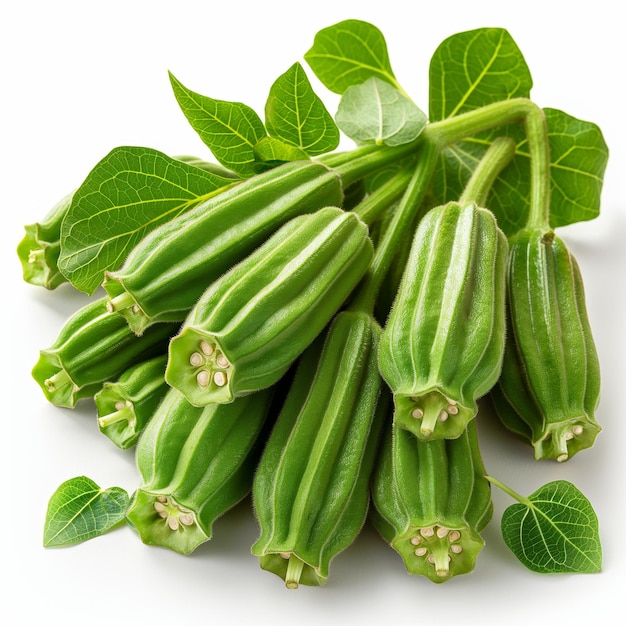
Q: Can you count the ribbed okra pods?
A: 10